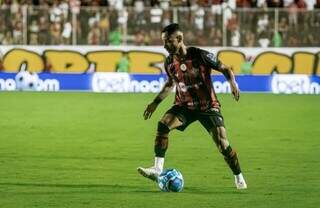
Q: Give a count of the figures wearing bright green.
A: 4